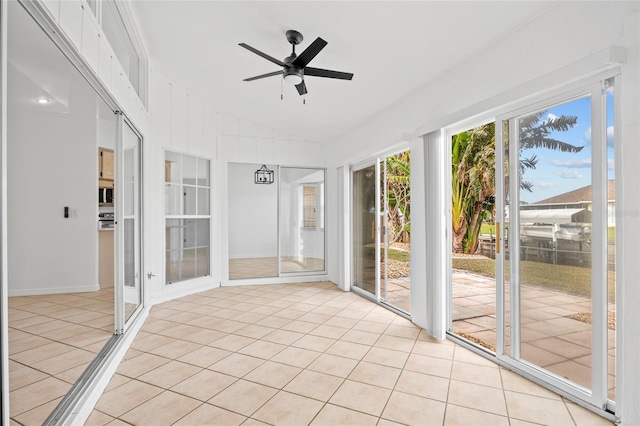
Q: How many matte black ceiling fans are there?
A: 1